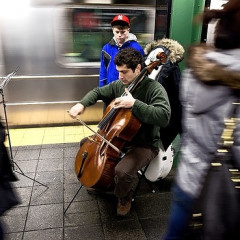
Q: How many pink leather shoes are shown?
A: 0